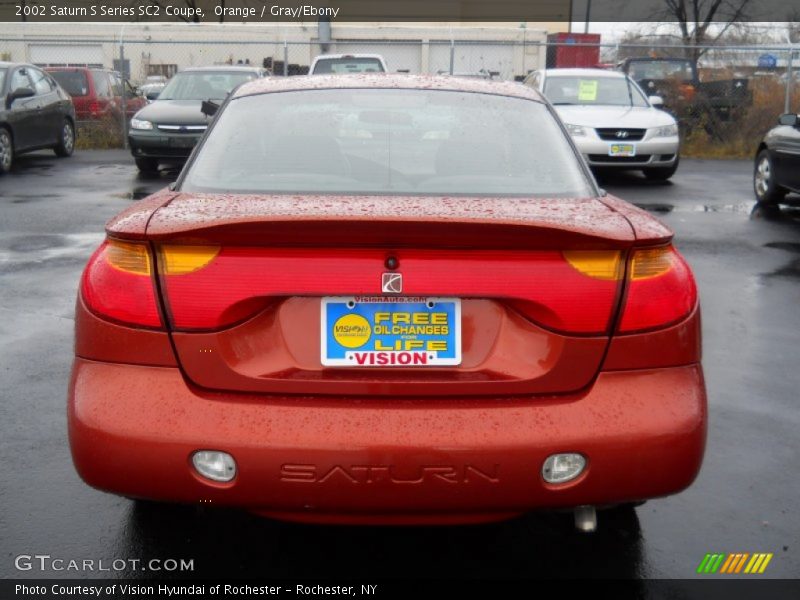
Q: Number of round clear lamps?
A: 2